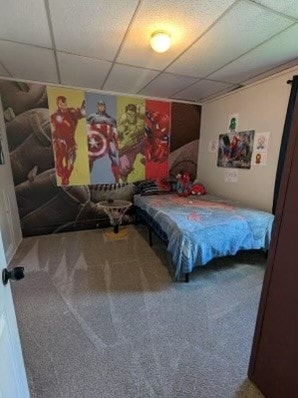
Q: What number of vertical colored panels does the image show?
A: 4